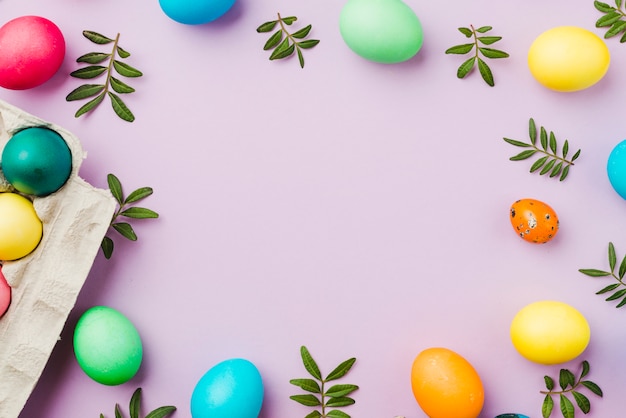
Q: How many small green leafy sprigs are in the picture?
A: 10